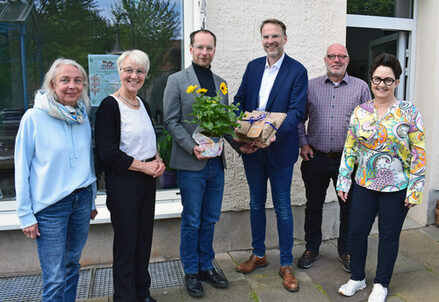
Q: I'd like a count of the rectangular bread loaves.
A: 0